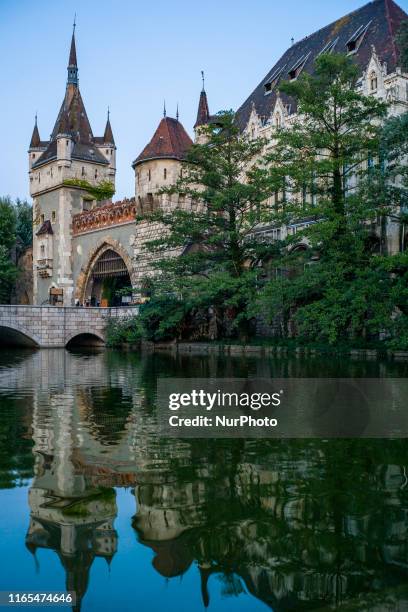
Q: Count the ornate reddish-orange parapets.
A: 1